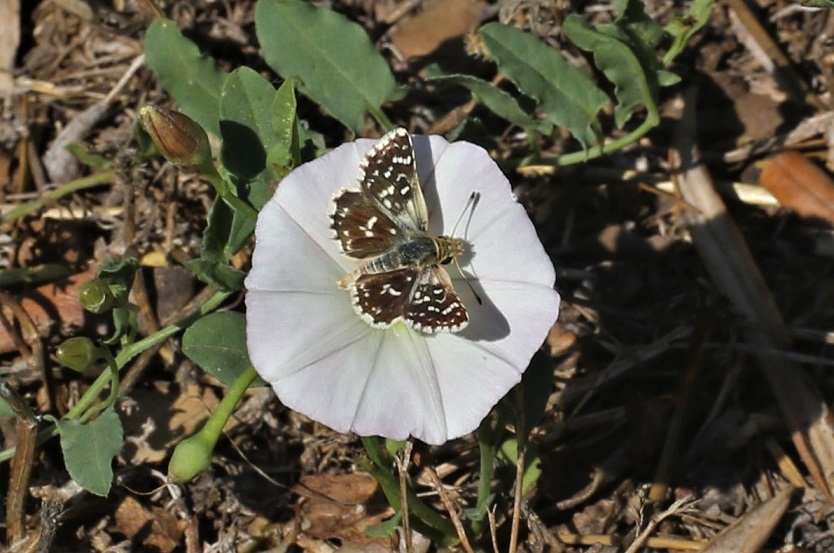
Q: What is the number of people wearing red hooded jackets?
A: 0